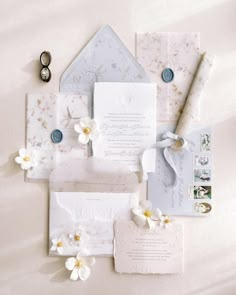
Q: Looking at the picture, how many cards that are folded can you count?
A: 2